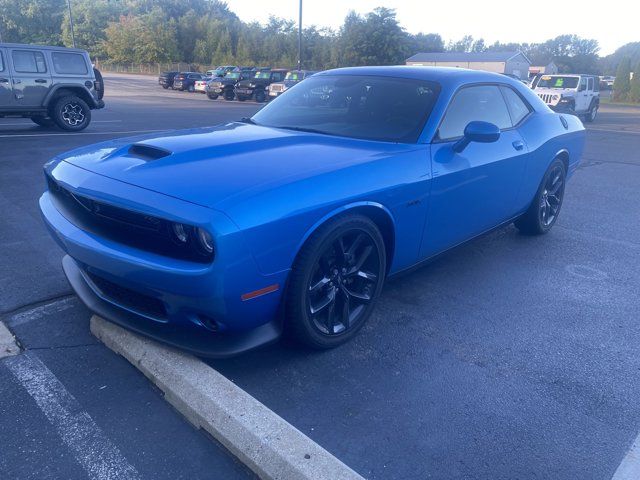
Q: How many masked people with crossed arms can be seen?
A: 0